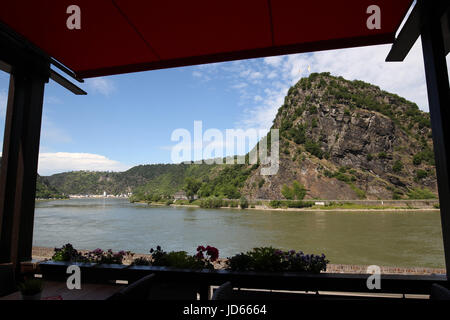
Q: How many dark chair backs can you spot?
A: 3